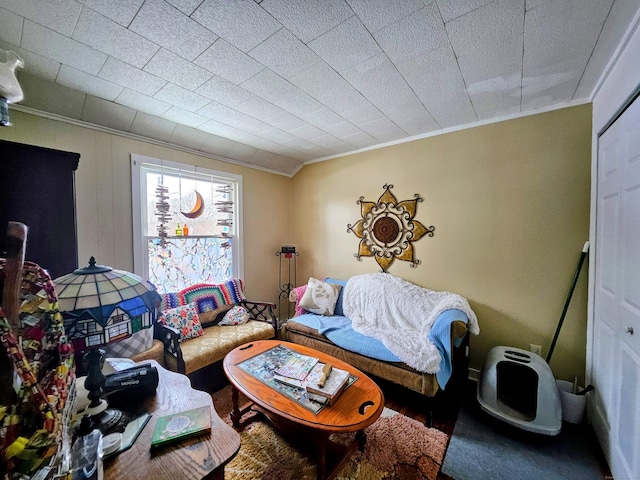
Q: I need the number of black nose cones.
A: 0